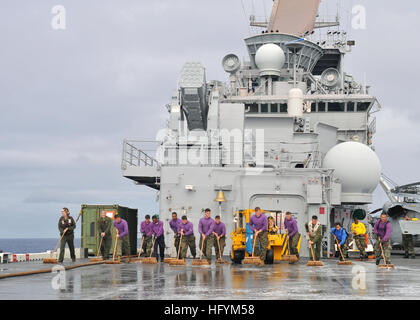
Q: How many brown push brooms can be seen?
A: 14